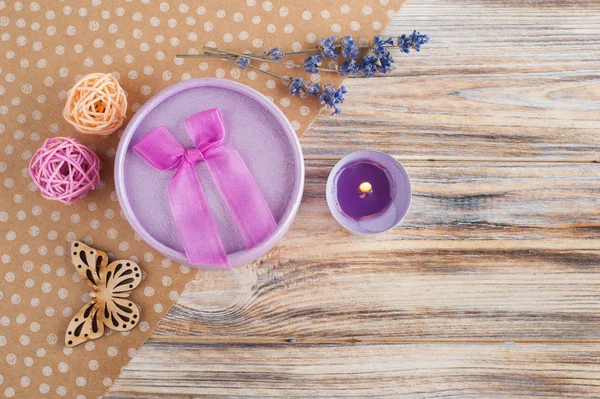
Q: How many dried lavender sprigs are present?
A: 3